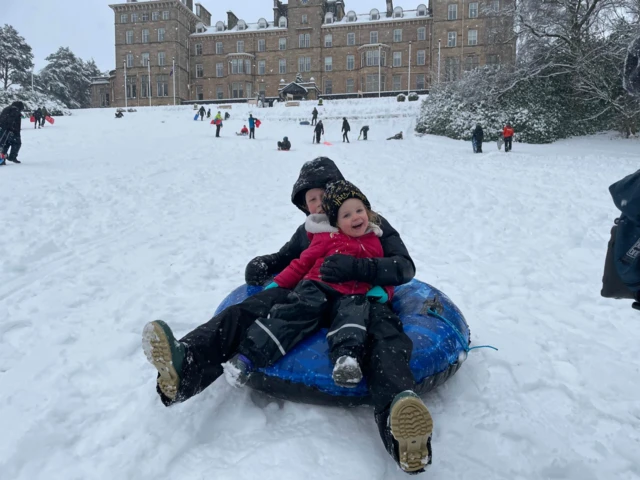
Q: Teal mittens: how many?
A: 2